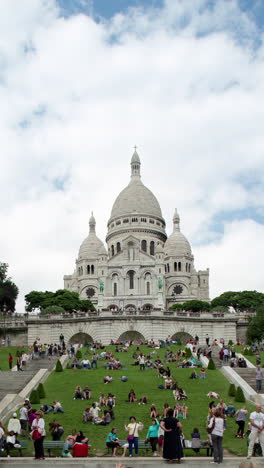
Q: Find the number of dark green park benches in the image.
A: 4